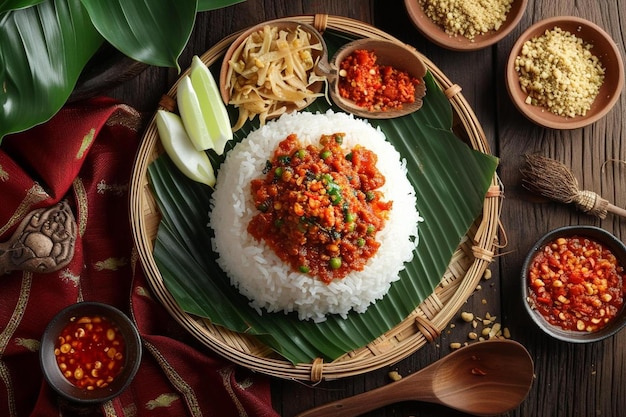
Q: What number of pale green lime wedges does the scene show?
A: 3